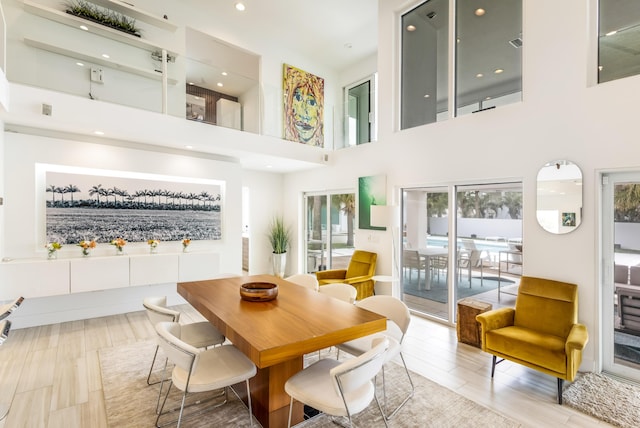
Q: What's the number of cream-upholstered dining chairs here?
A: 6